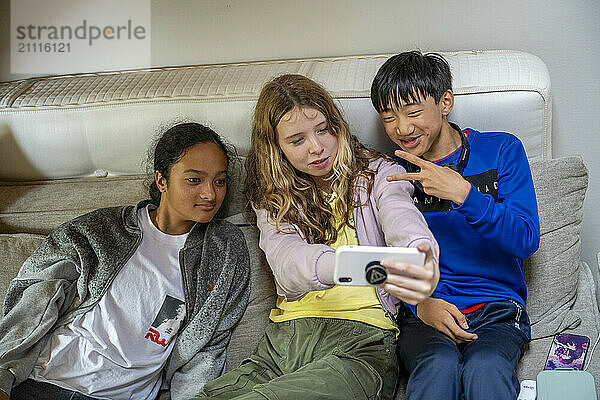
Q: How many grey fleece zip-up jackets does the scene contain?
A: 1